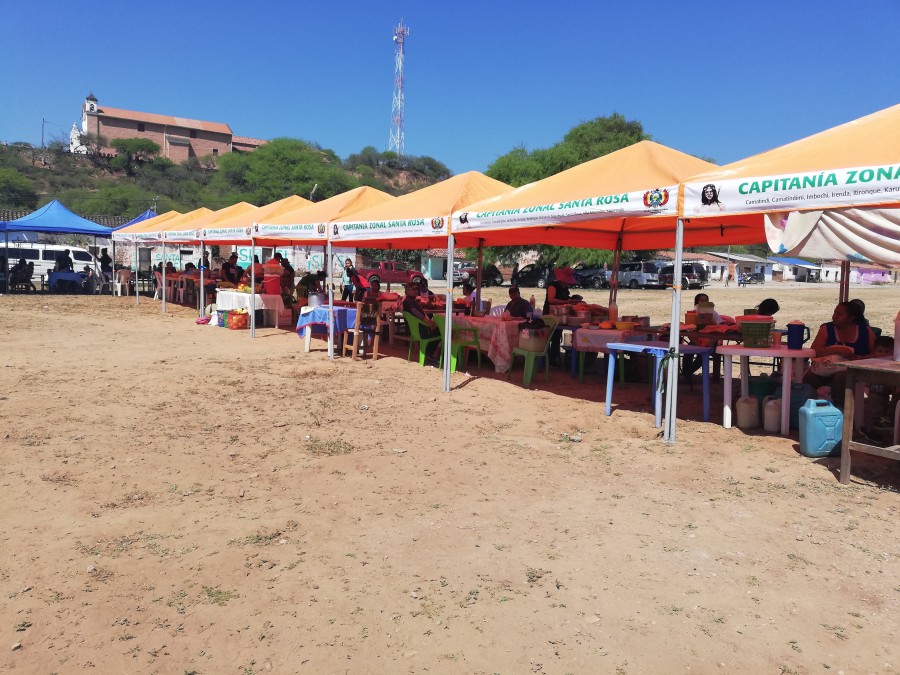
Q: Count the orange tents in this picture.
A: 8